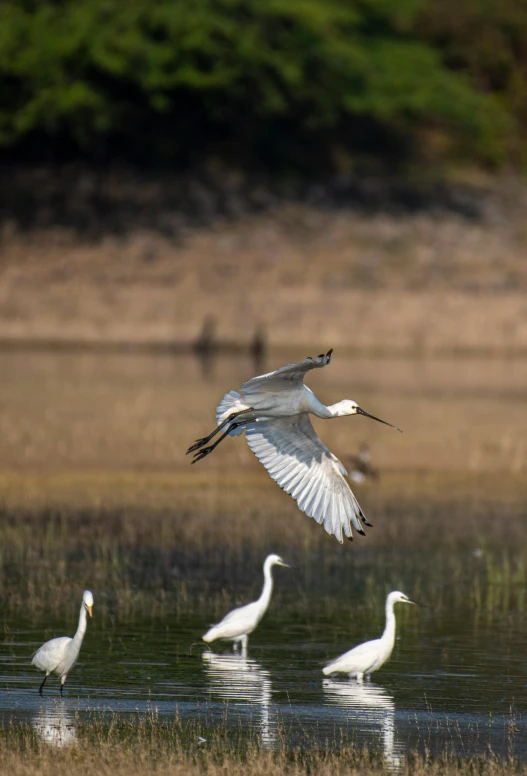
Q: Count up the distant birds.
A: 3